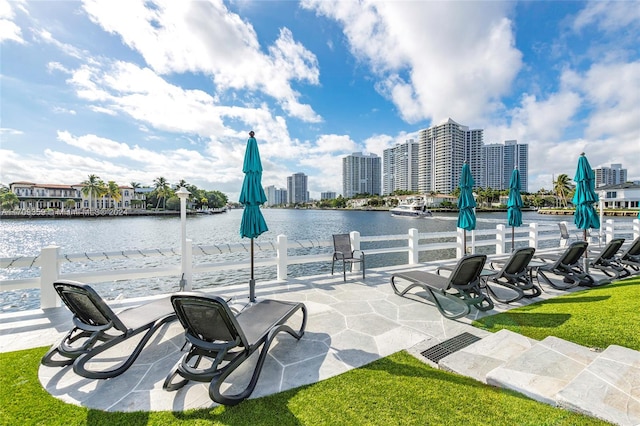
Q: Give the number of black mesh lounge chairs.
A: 7